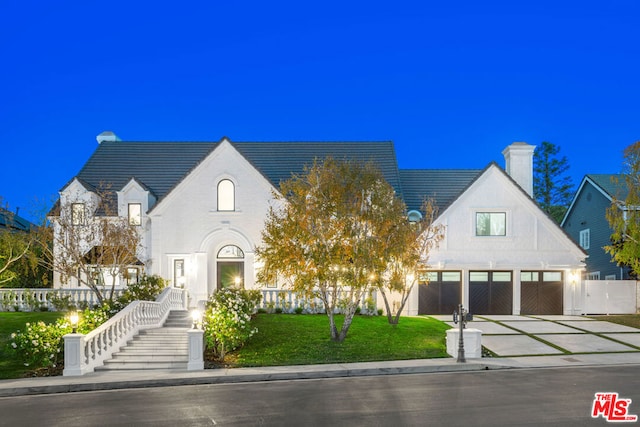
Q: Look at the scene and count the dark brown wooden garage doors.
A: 3